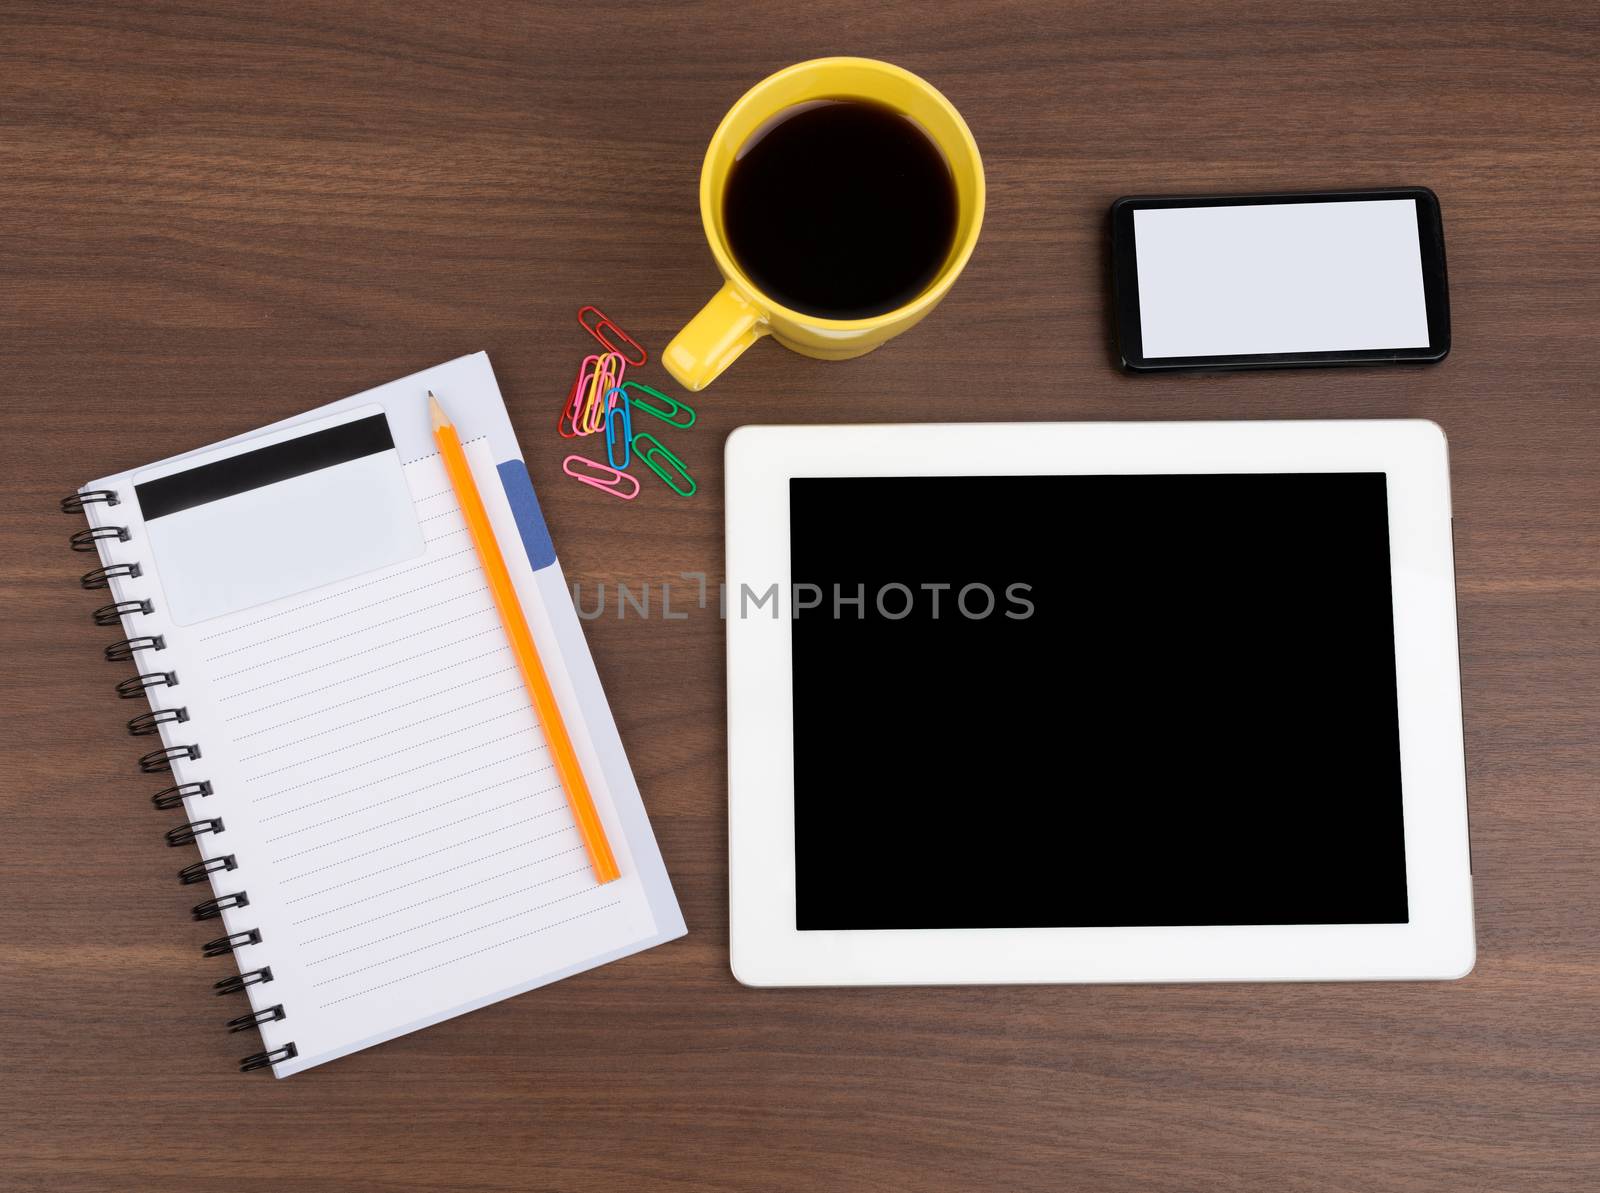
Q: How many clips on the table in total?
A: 9